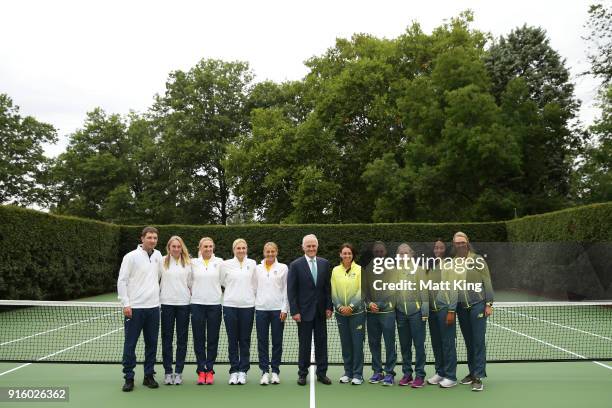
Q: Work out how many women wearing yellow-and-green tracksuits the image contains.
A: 5